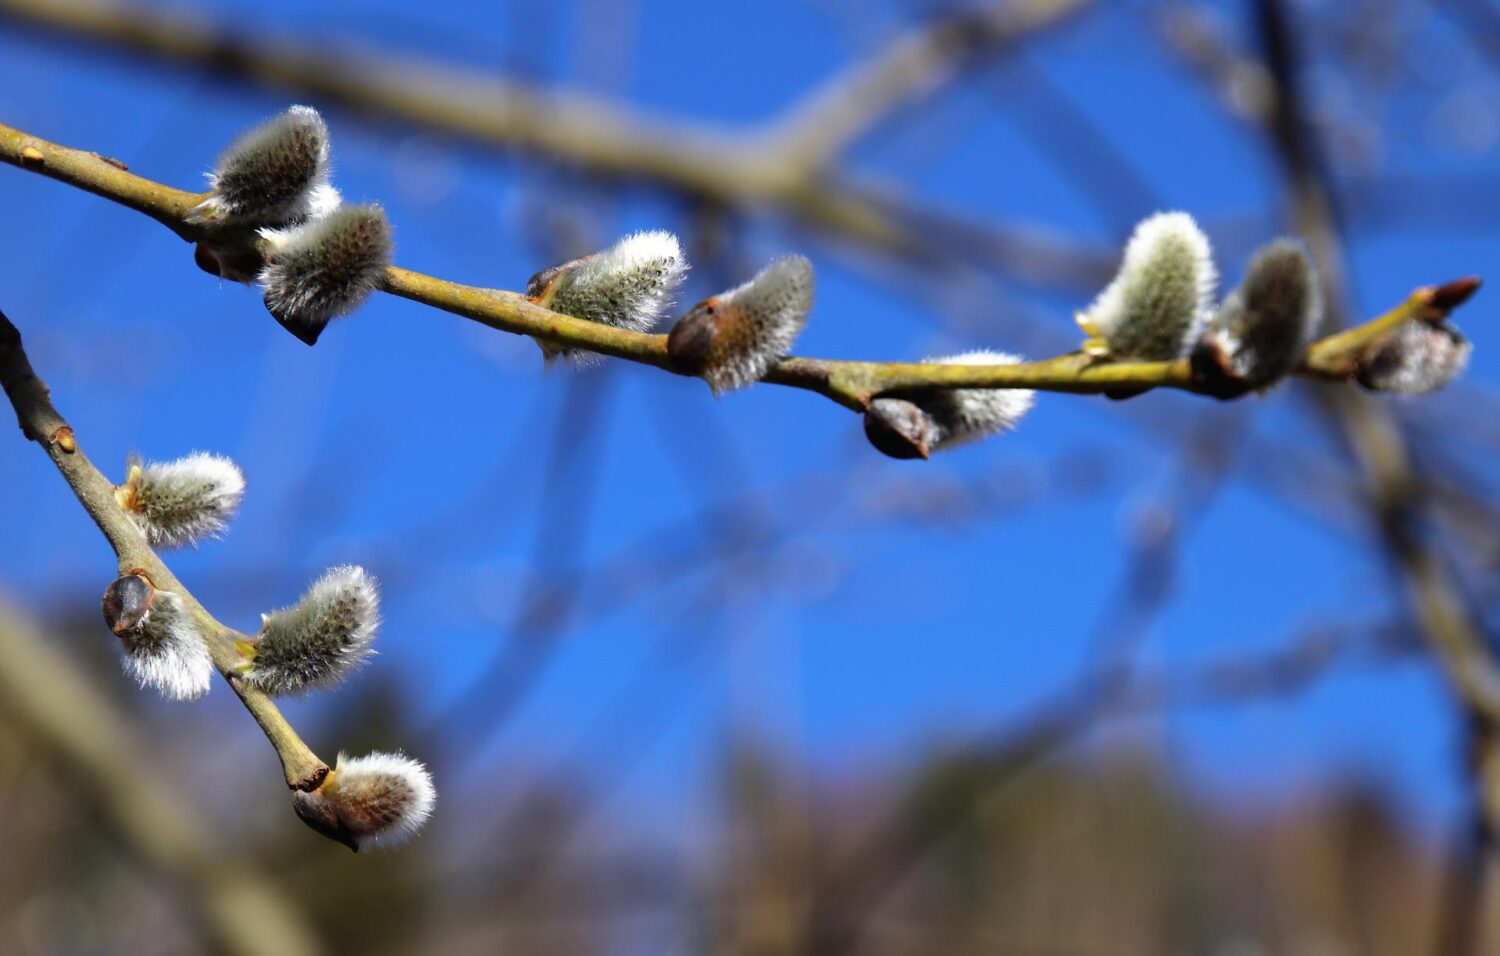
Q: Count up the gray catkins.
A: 12